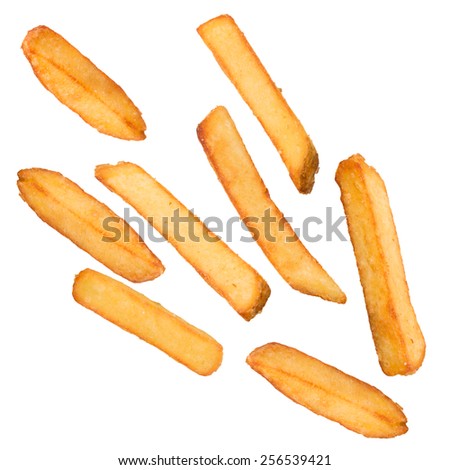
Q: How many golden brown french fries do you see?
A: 8